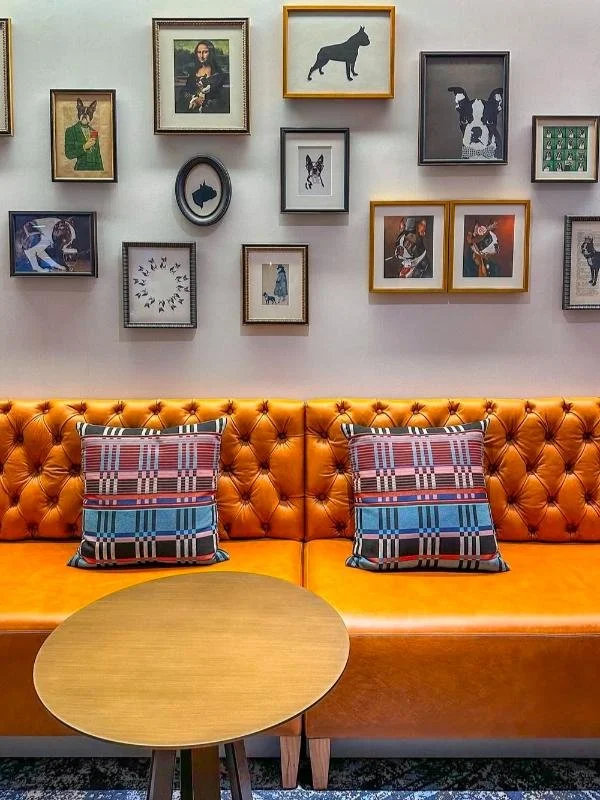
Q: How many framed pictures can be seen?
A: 14